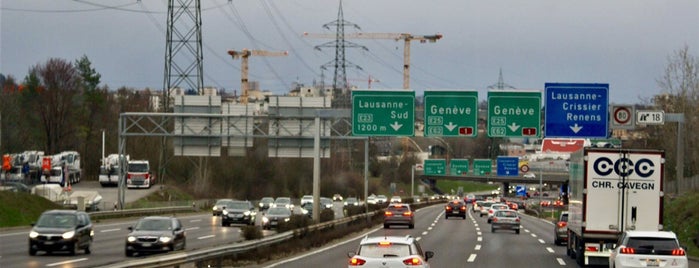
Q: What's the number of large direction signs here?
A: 4